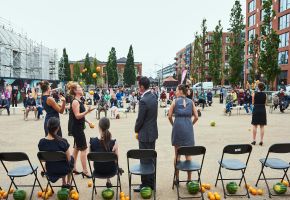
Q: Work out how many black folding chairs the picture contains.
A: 7